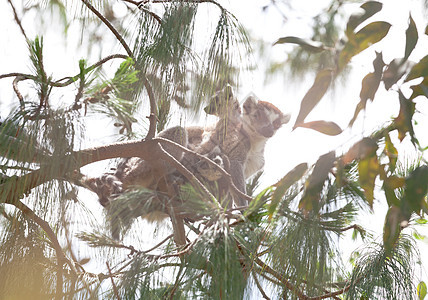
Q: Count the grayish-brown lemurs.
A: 3